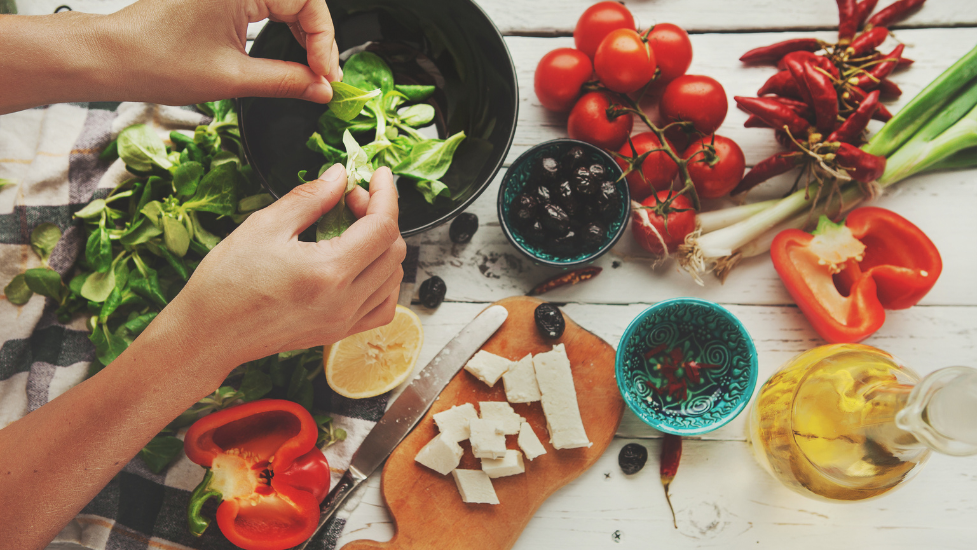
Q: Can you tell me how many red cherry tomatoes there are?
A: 9